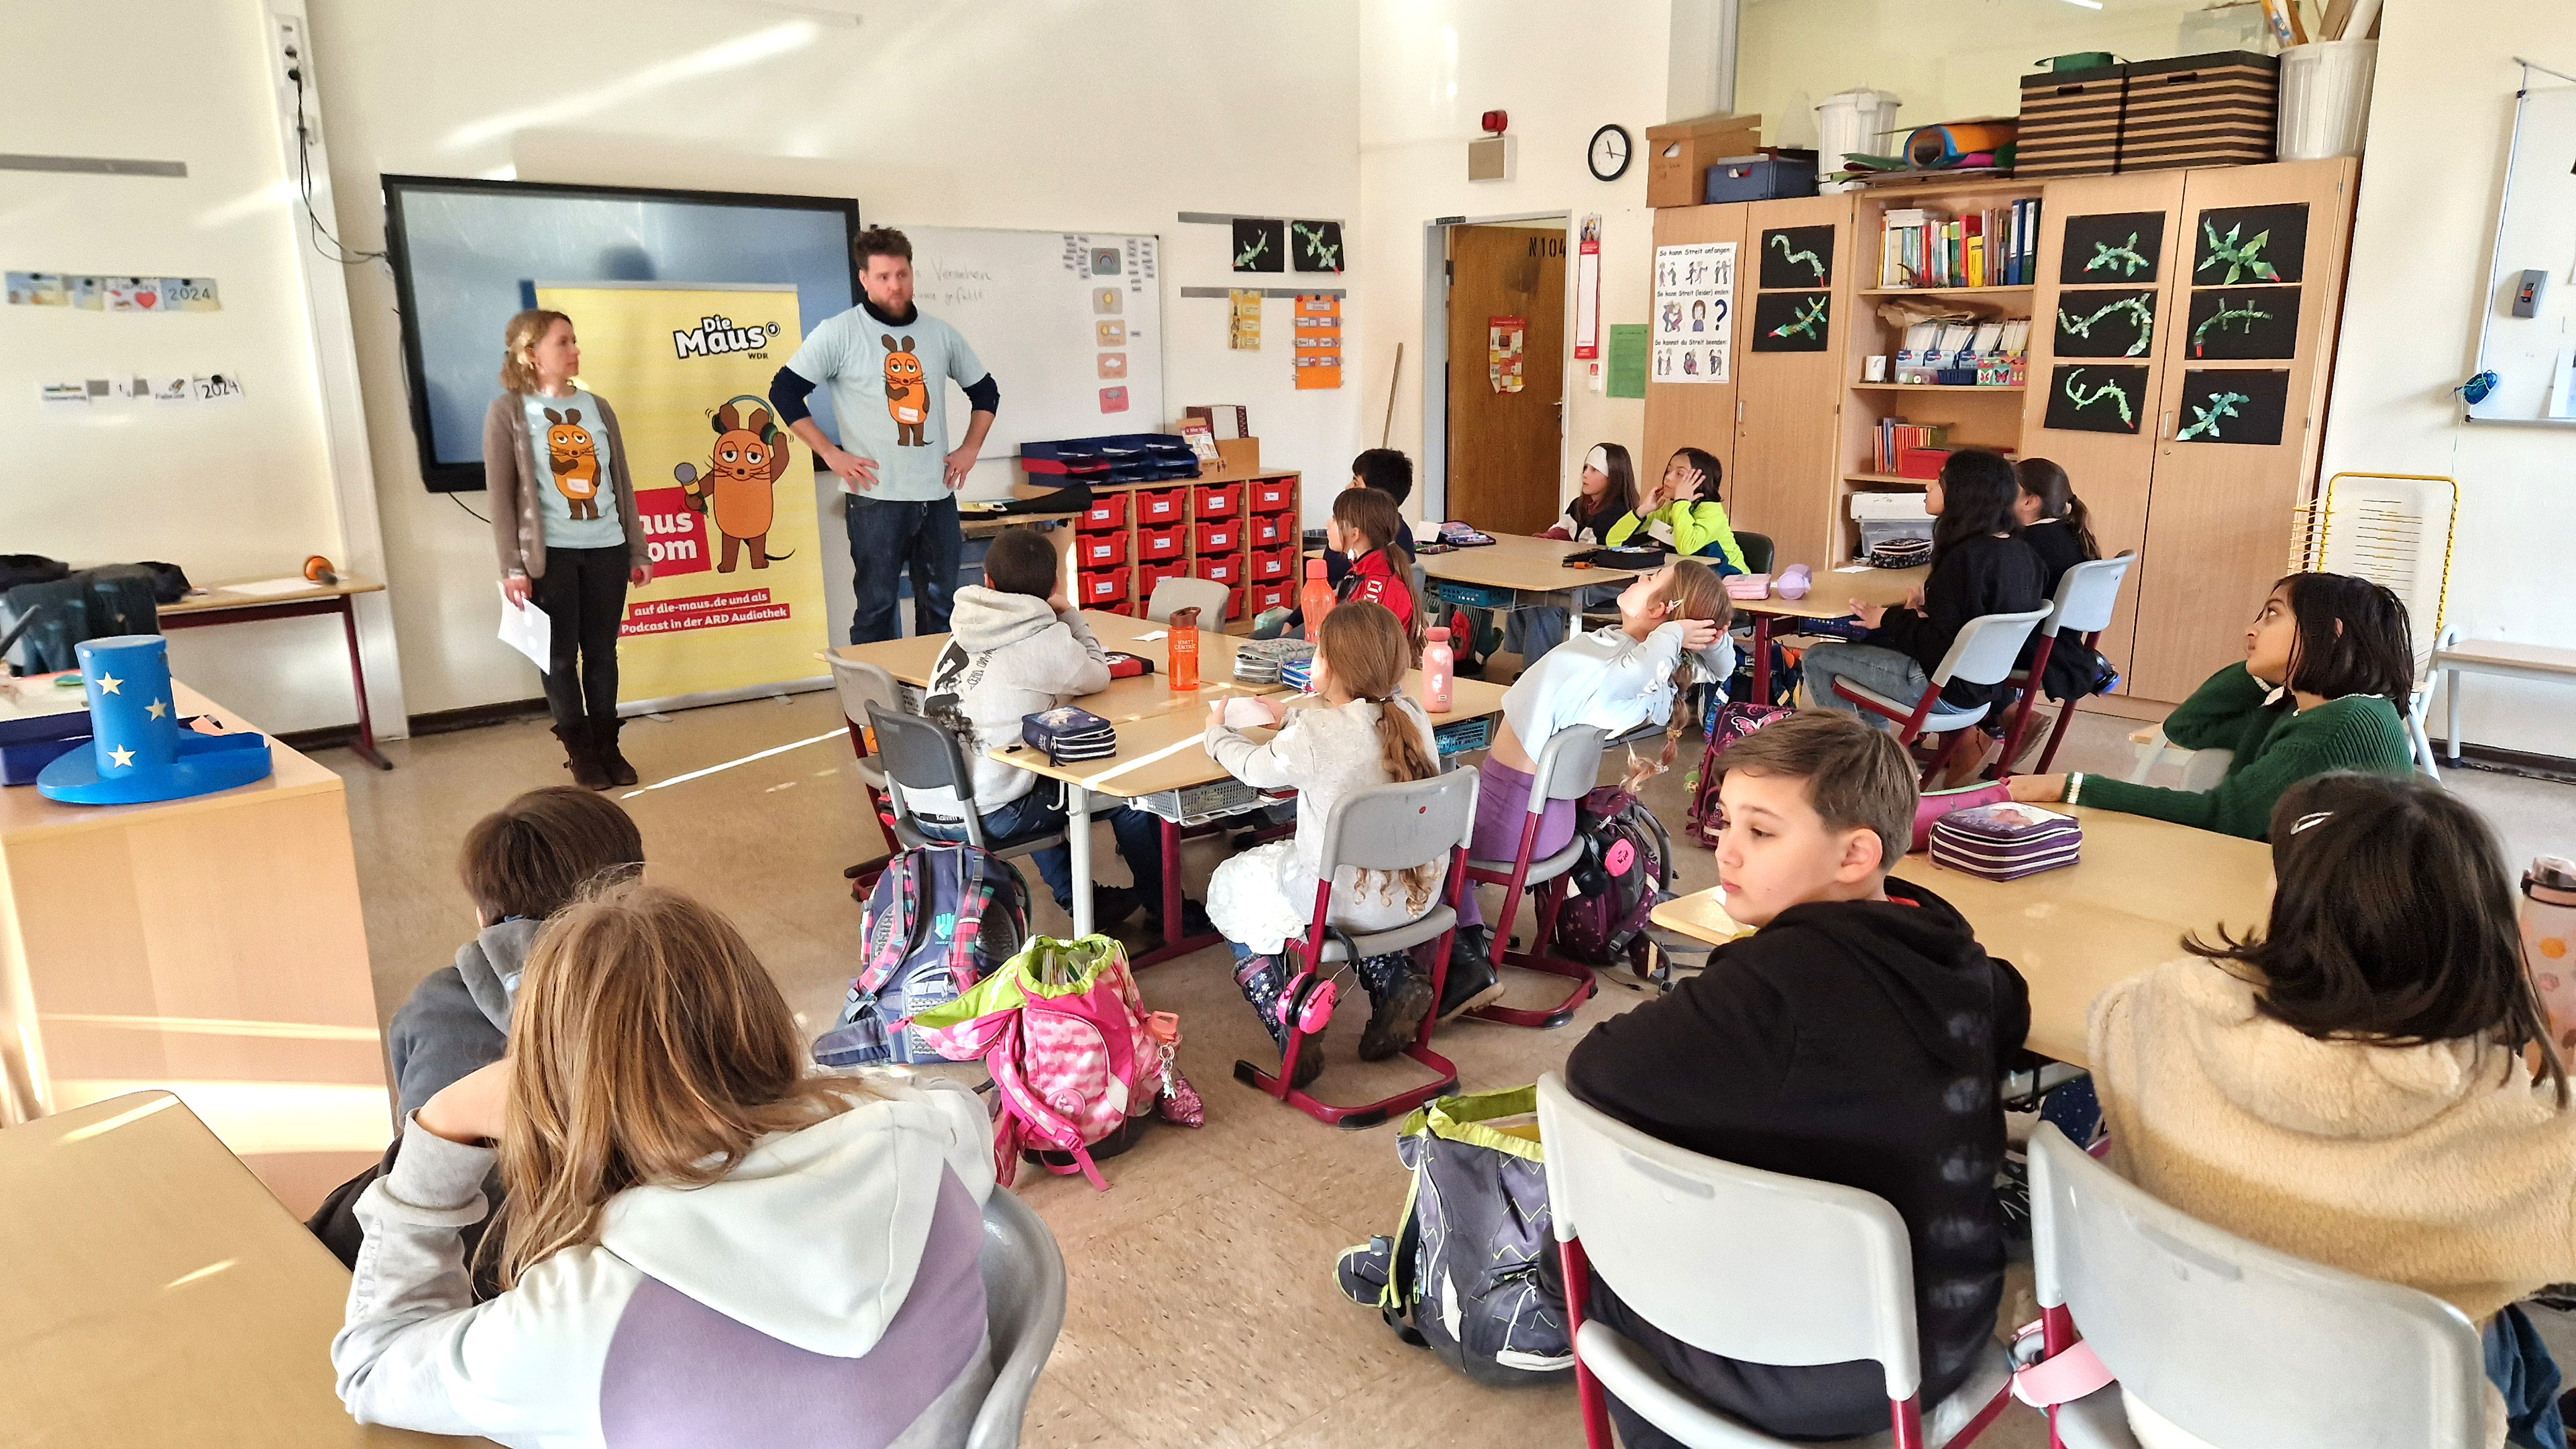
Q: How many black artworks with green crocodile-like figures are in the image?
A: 10